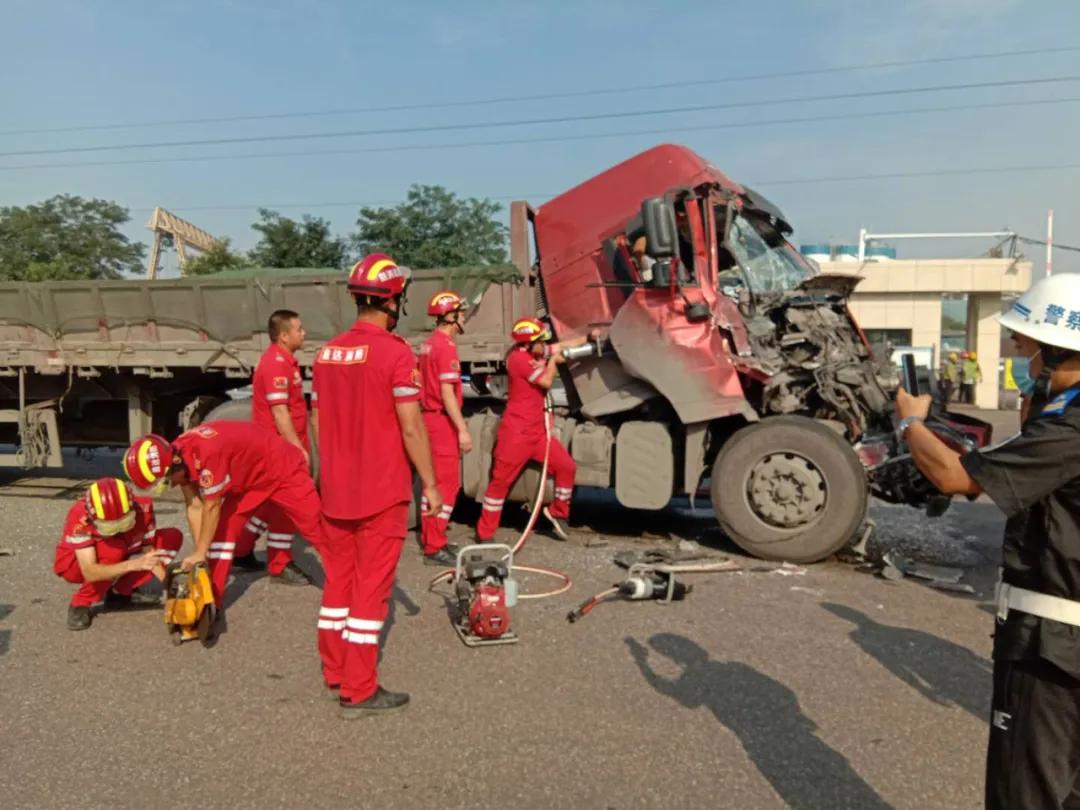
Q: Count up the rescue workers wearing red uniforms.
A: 6